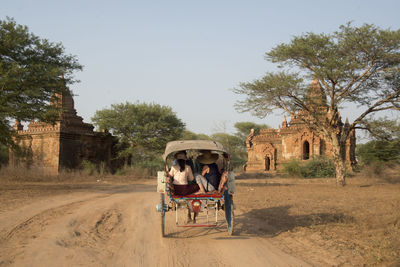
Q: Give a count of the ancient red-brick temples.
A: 2